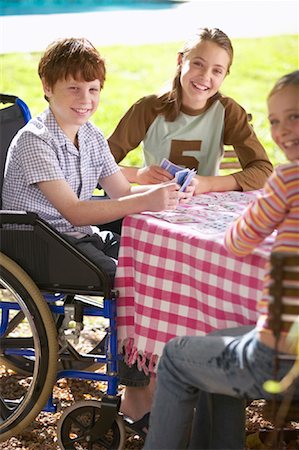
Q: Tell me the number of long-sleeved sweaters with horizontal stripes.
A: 1